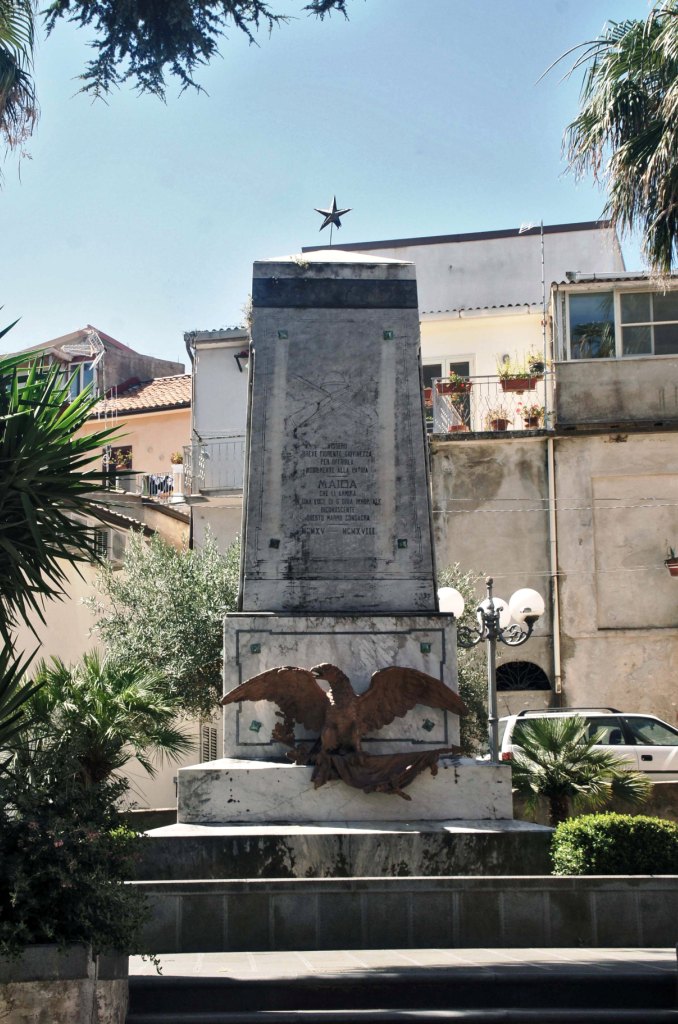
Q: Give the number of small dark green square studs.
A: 8